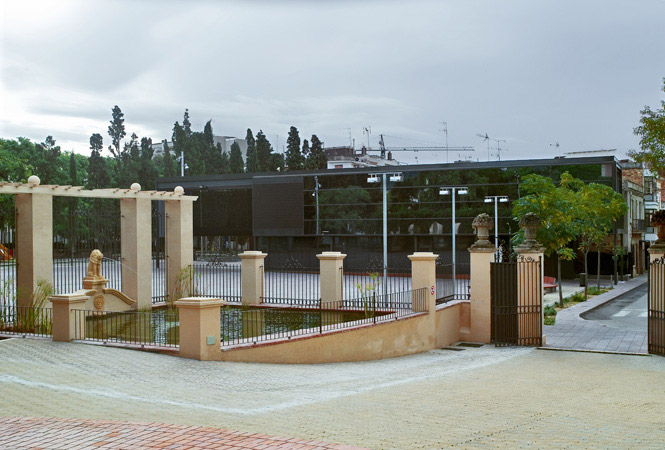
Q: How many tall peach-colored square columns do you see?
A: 3